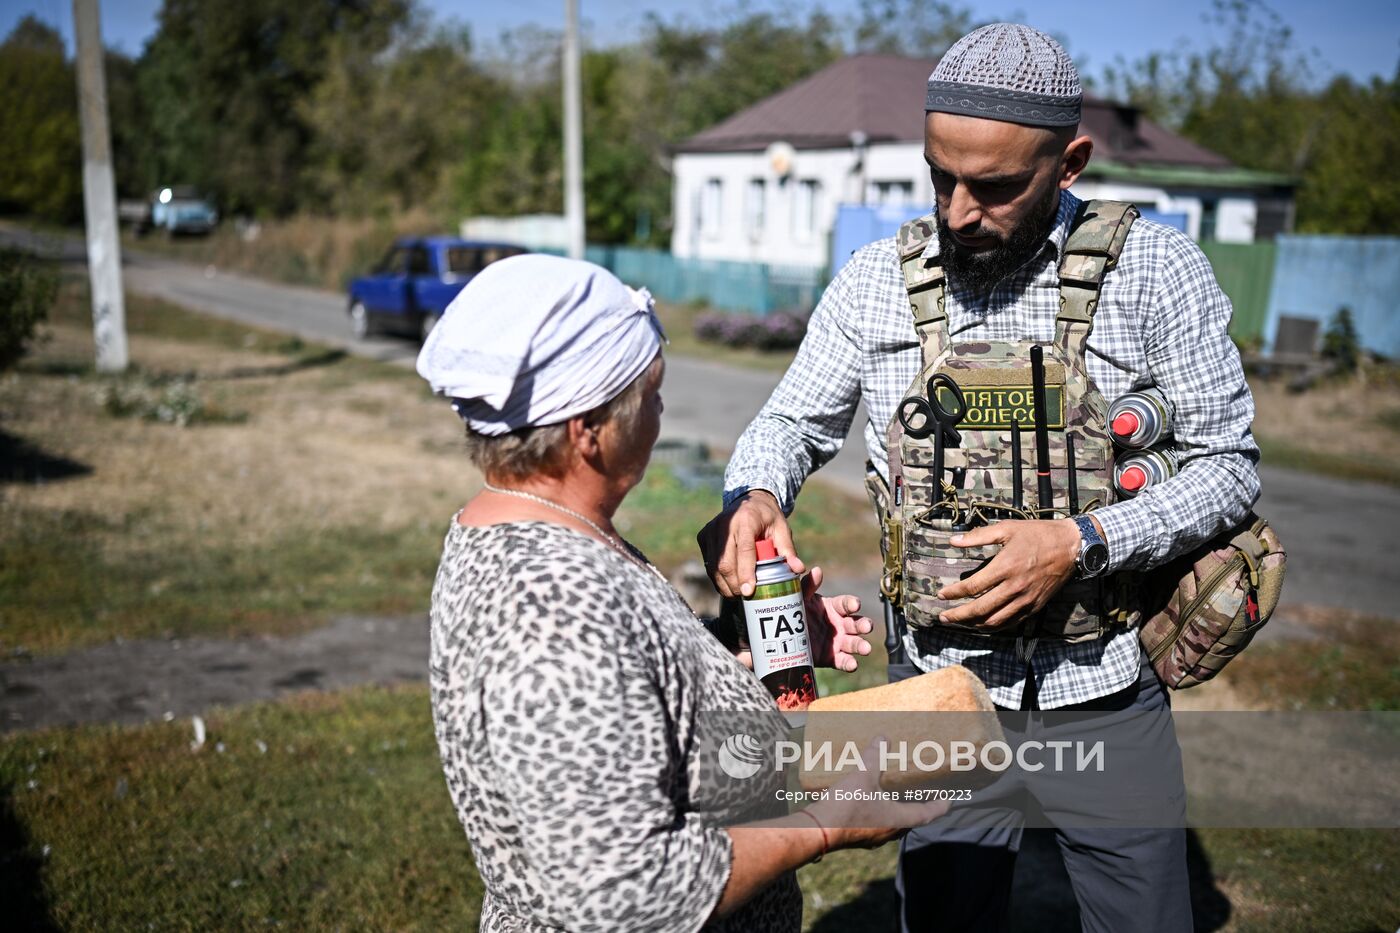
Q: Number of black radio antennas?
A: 4